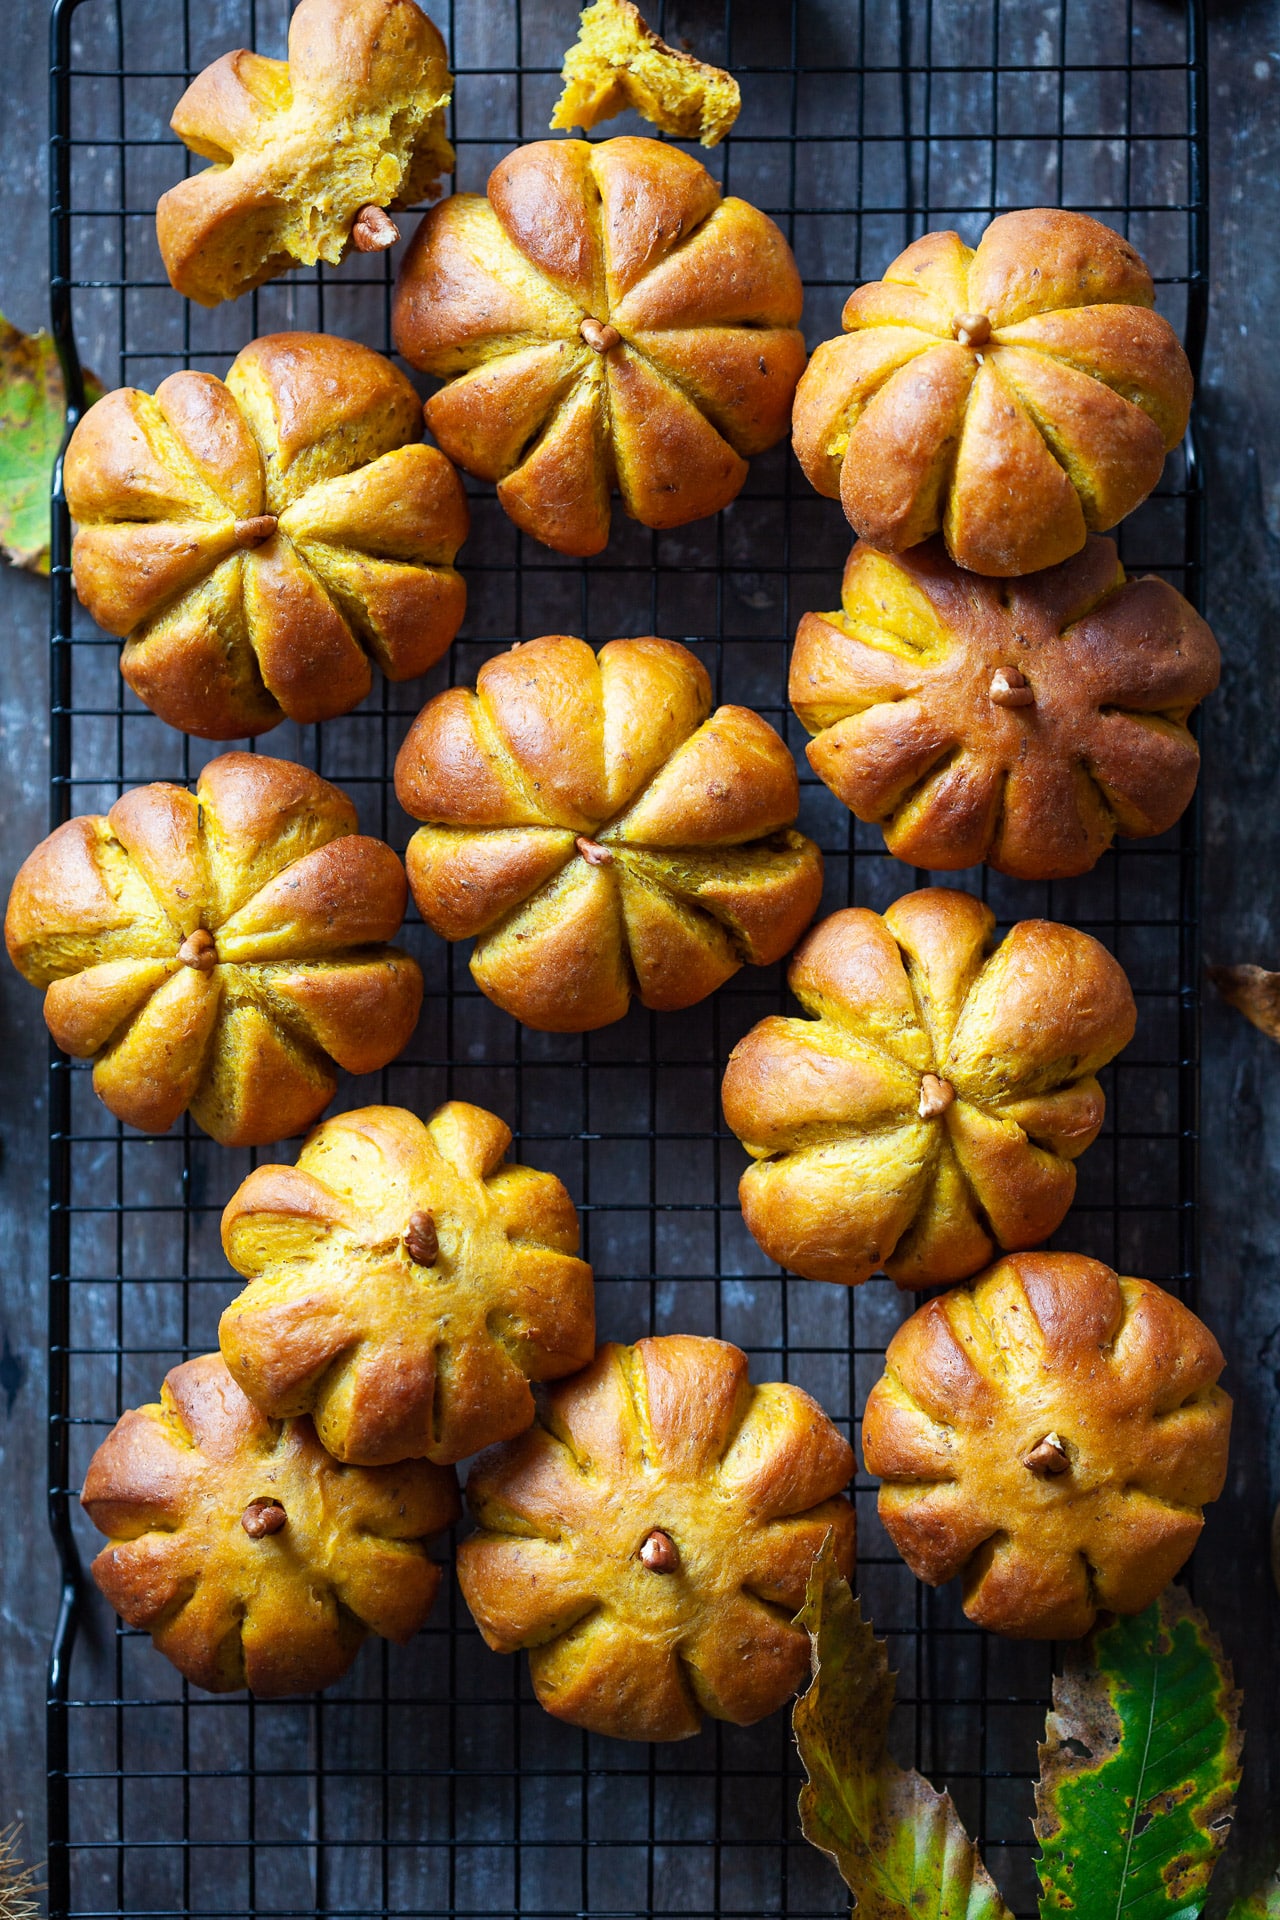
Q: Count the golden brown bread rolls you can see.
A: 12